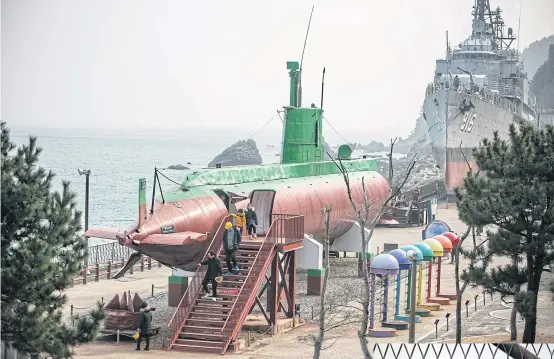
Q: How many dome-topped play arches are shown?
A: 7